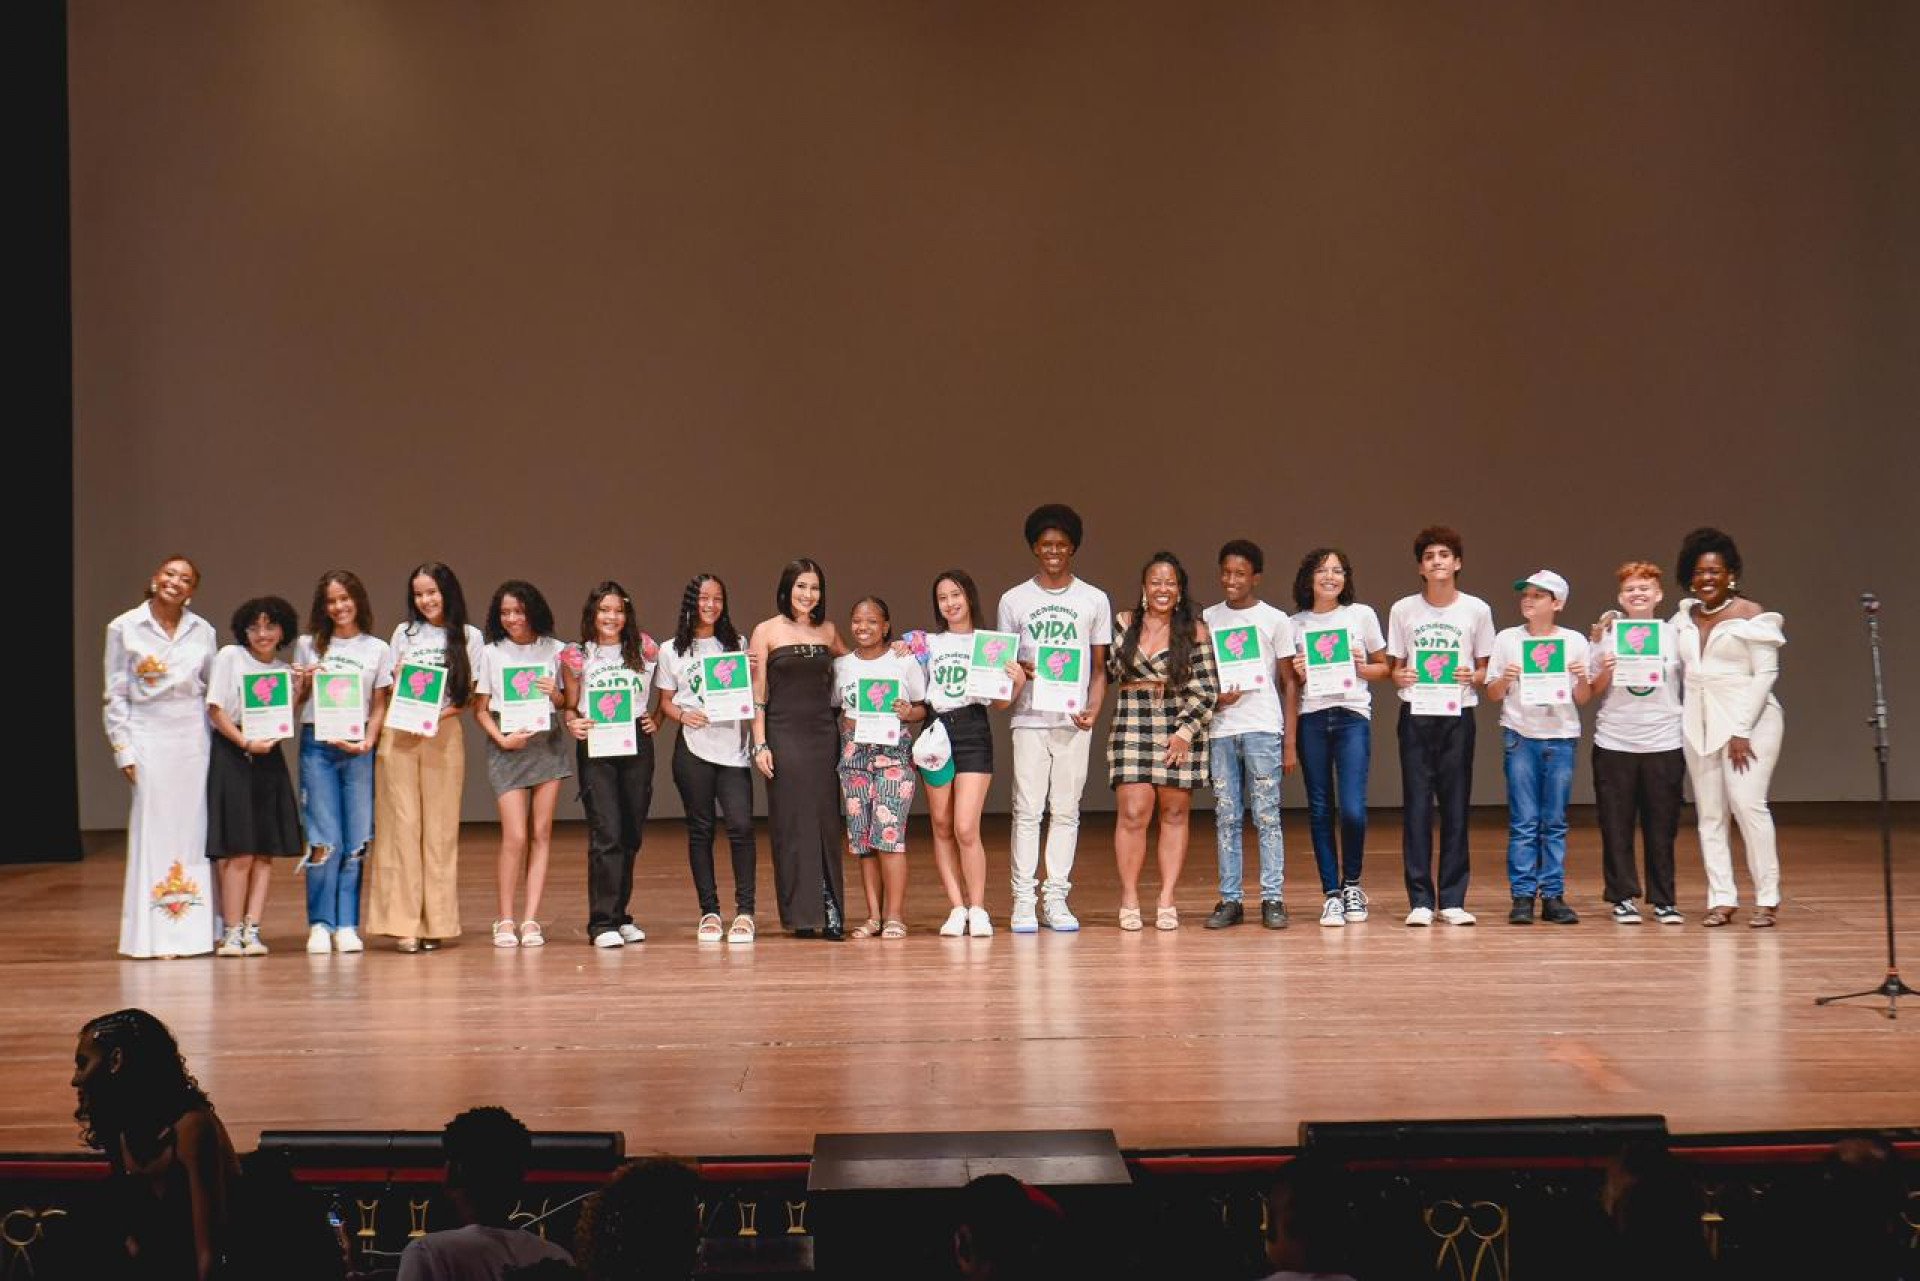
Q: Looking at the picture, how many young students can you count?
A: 14